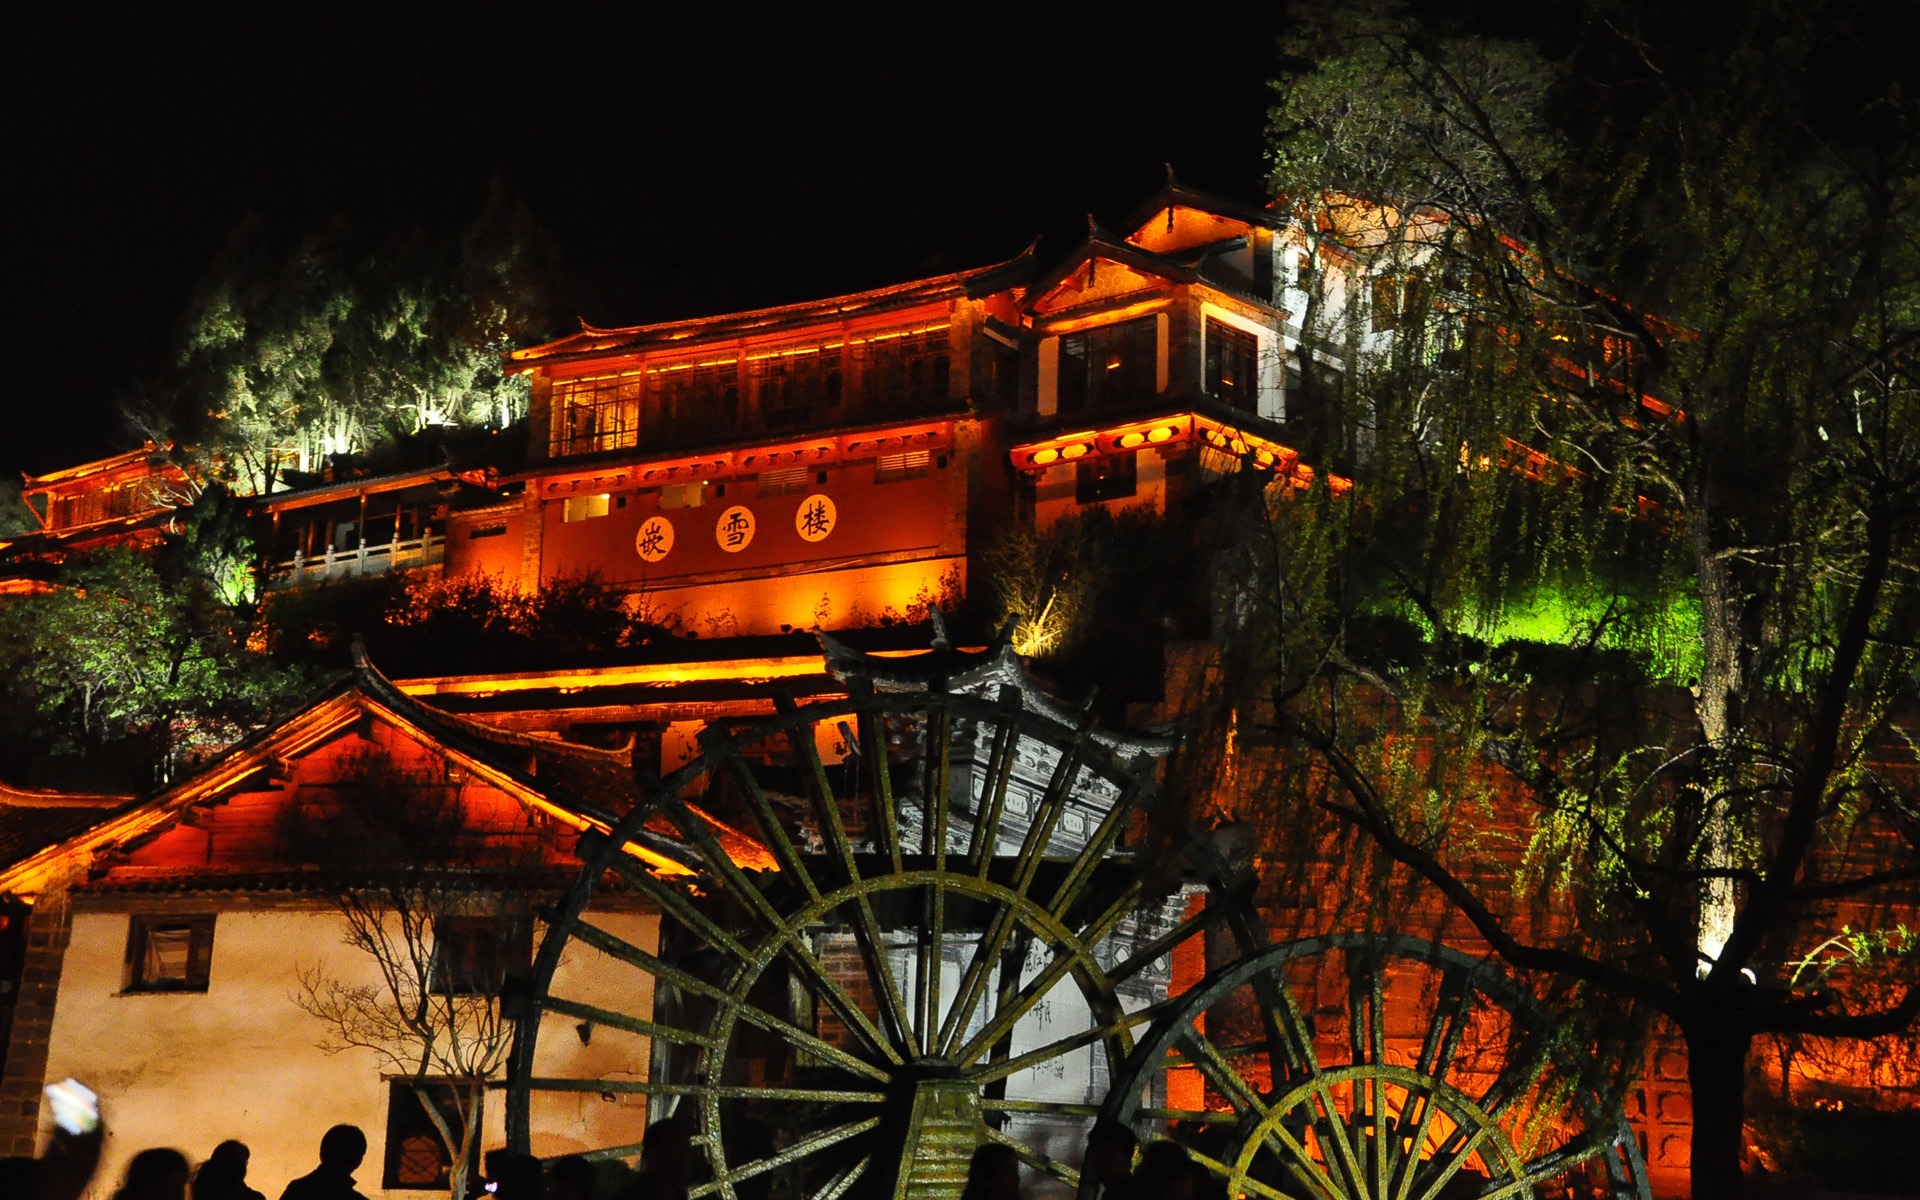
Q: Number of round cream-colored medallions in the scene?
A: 3